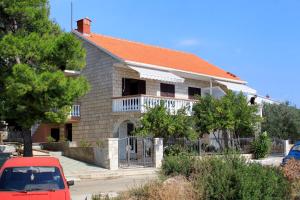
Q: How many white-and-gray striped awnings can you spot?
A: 2